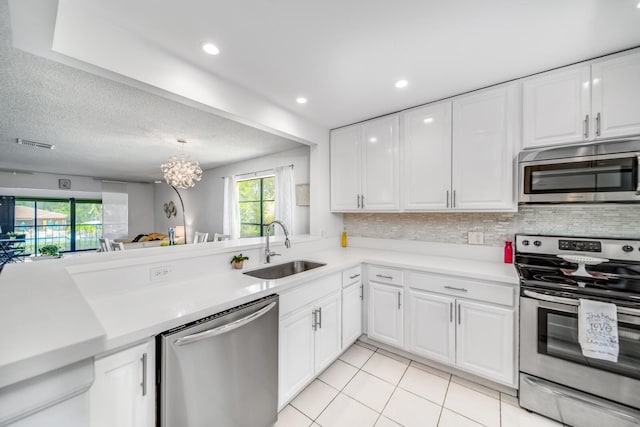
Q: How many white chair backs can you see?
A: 4